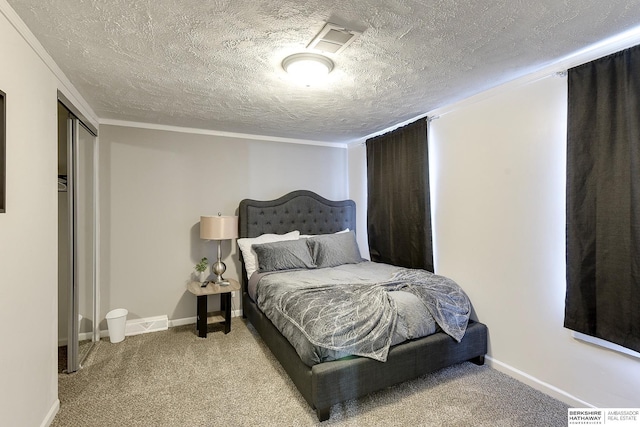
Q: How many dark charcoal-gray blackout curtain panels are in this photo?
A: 2